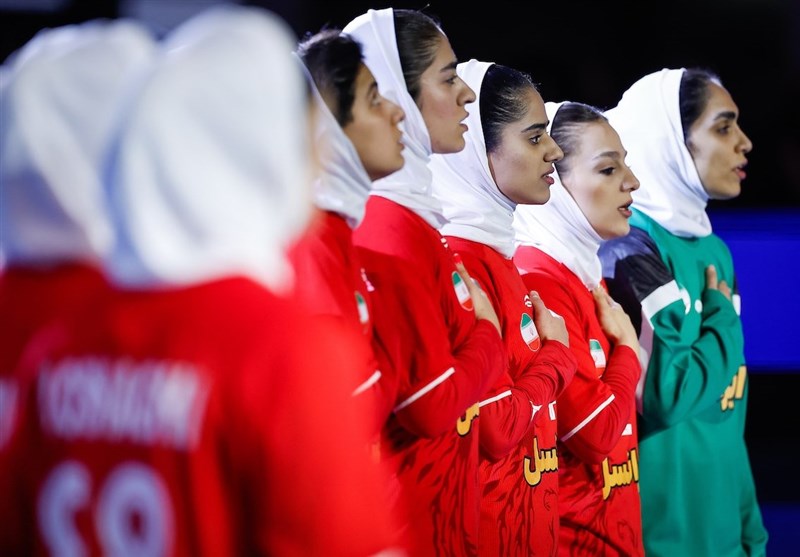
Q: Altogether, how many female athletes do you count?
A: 7